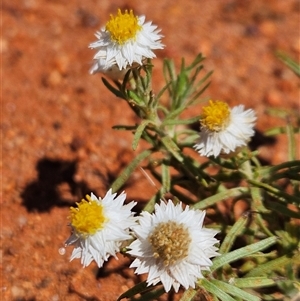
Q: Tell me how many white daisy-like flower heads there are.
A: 4